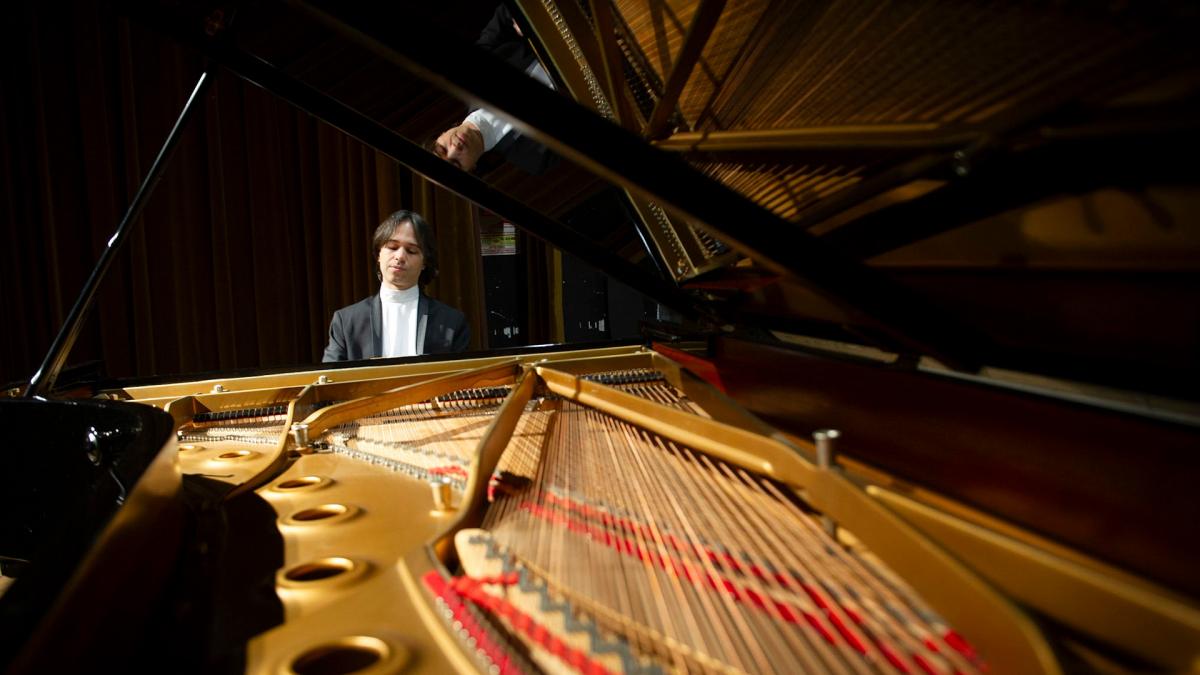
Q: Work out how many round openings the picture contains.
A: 6